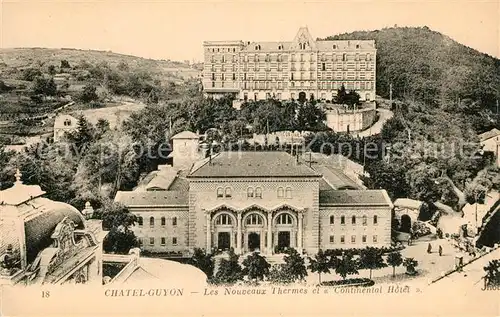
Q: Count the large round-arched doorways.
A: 3